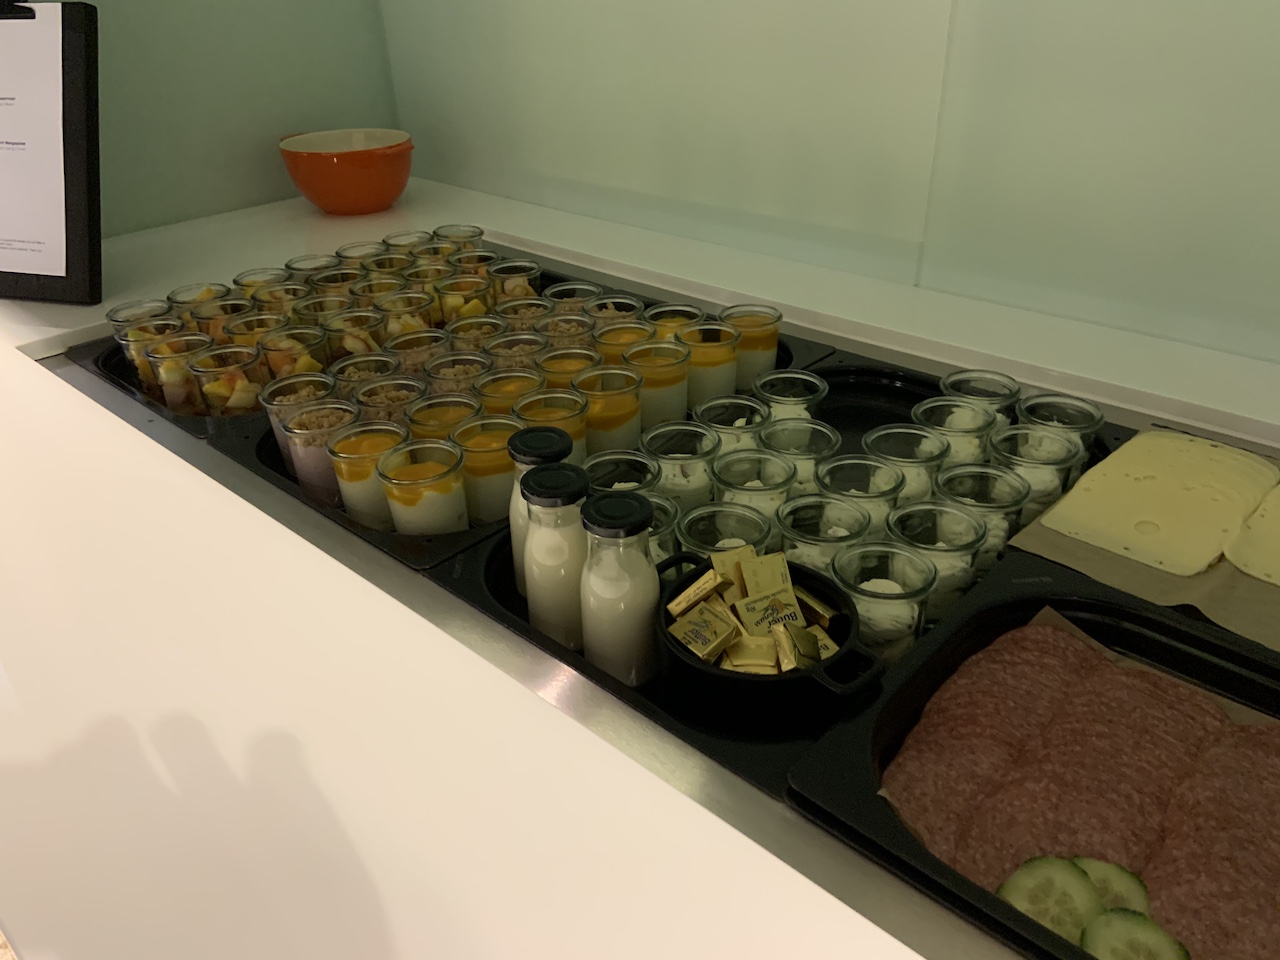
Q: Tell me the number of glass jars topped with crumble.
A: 12